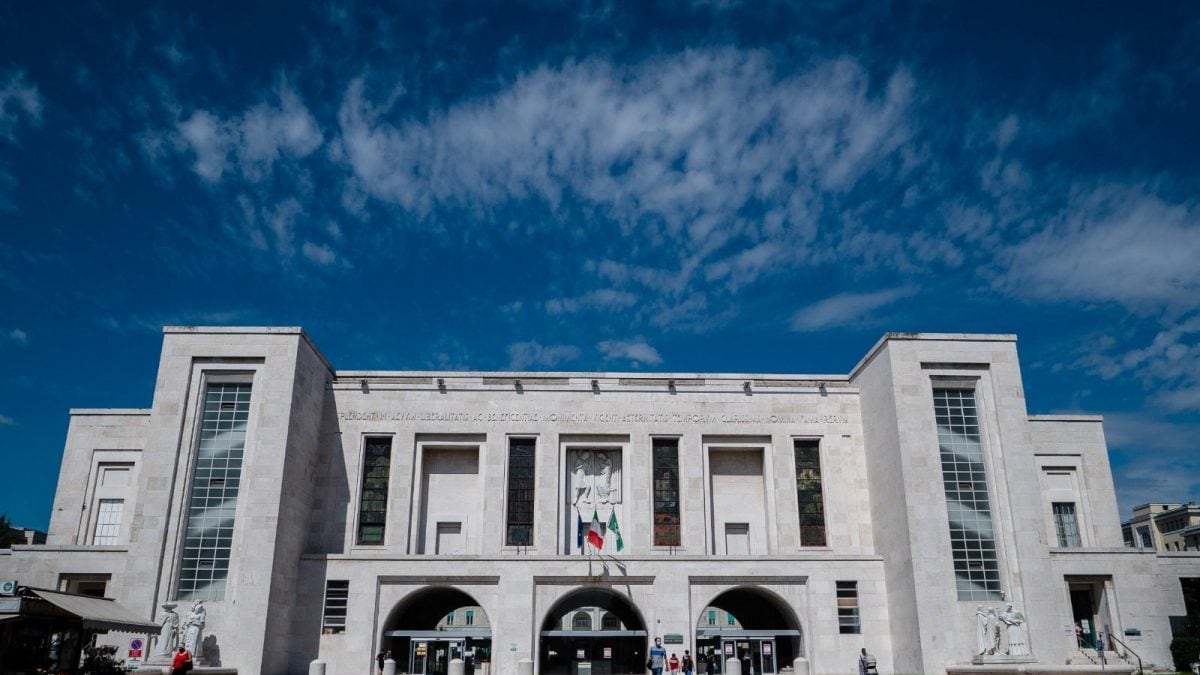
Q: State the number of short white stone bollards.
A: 6